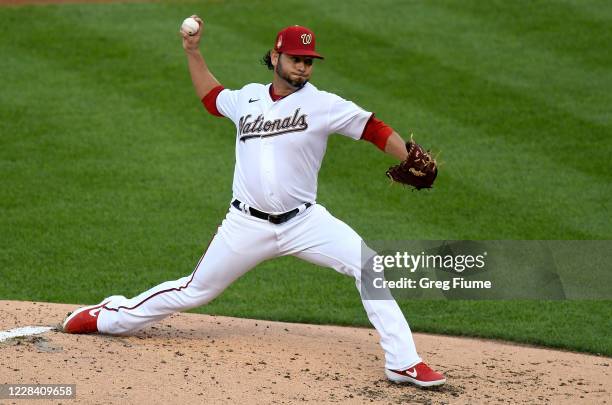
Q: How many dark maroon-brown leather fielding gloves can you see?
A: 1